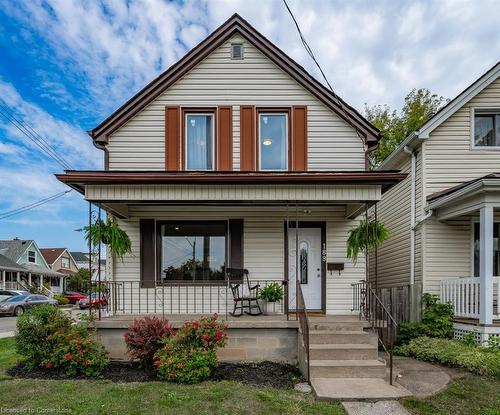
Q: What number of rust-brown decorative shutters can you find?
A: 4